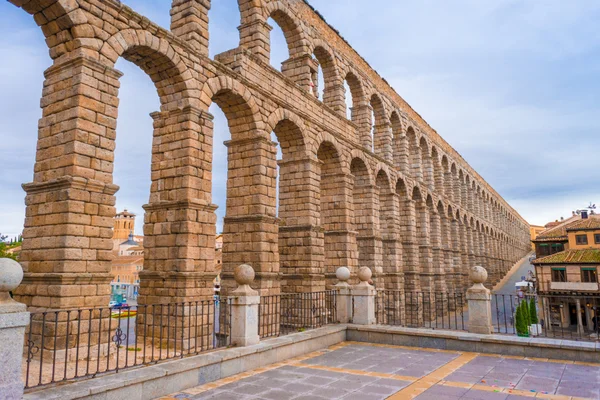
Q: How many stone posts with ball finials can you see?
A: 5